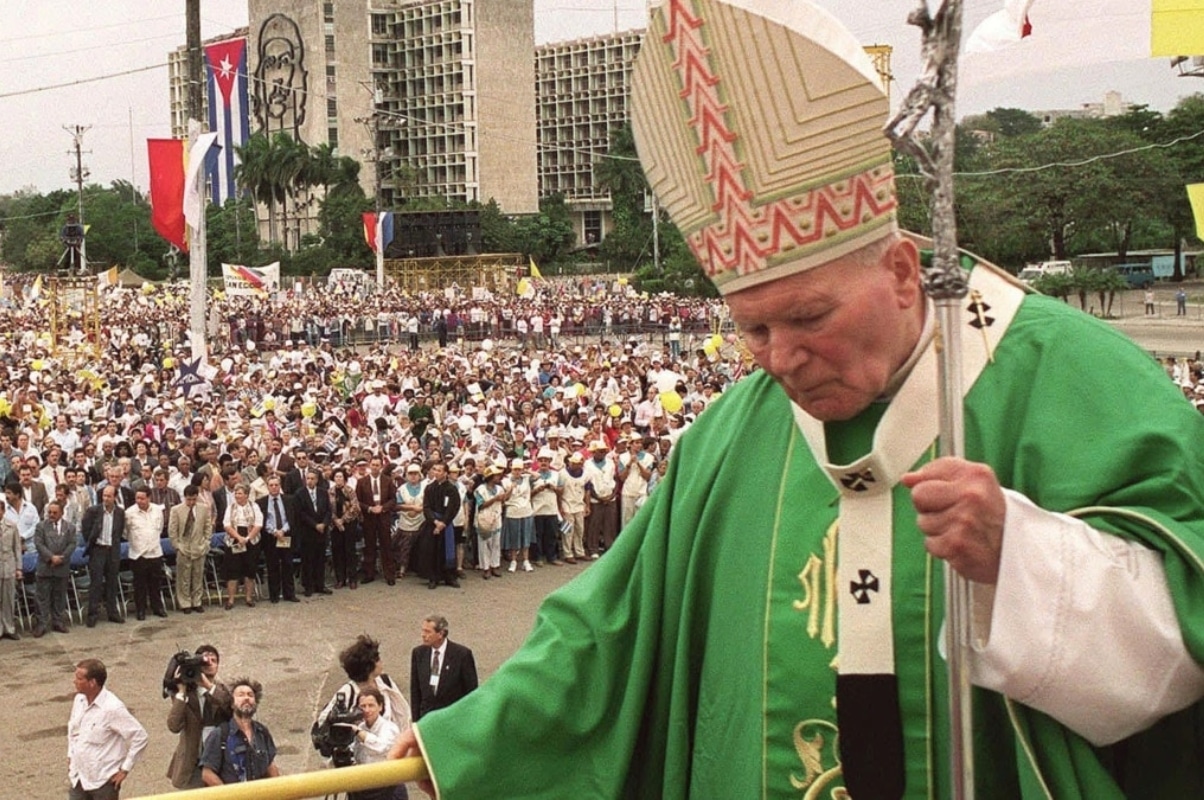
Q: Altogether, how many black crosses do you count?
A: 3